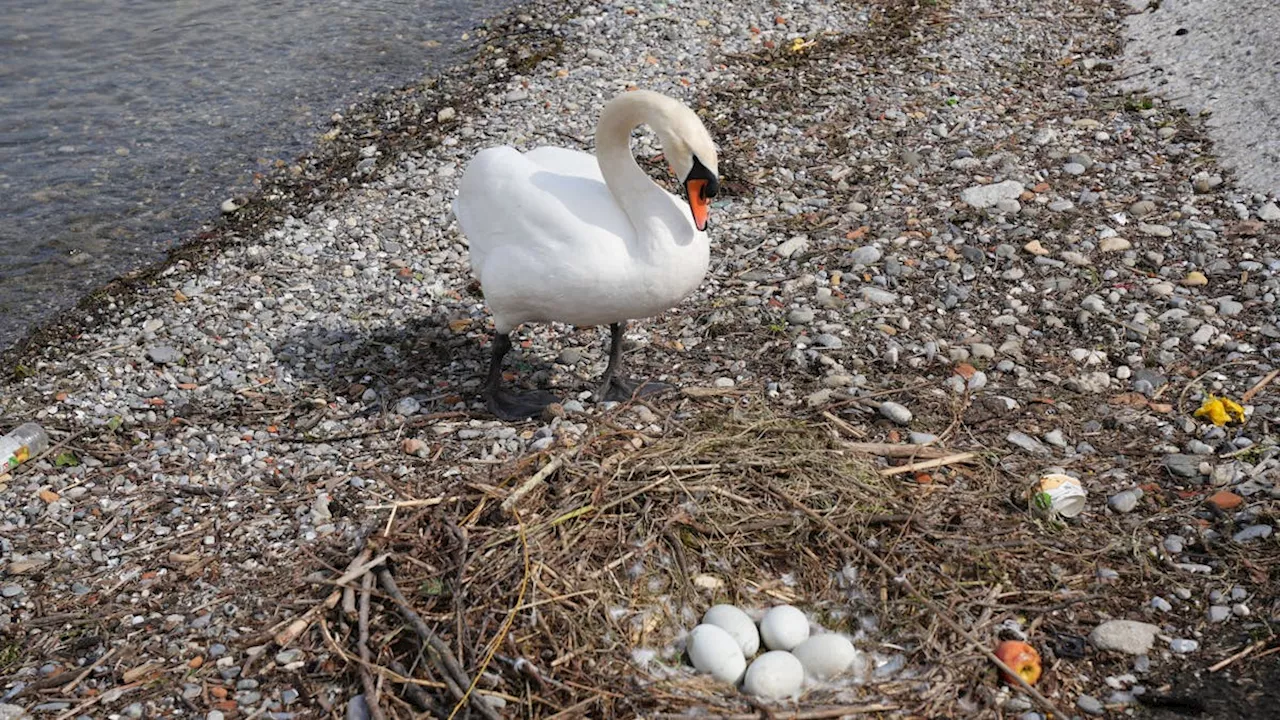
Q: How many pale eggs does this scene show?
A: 5